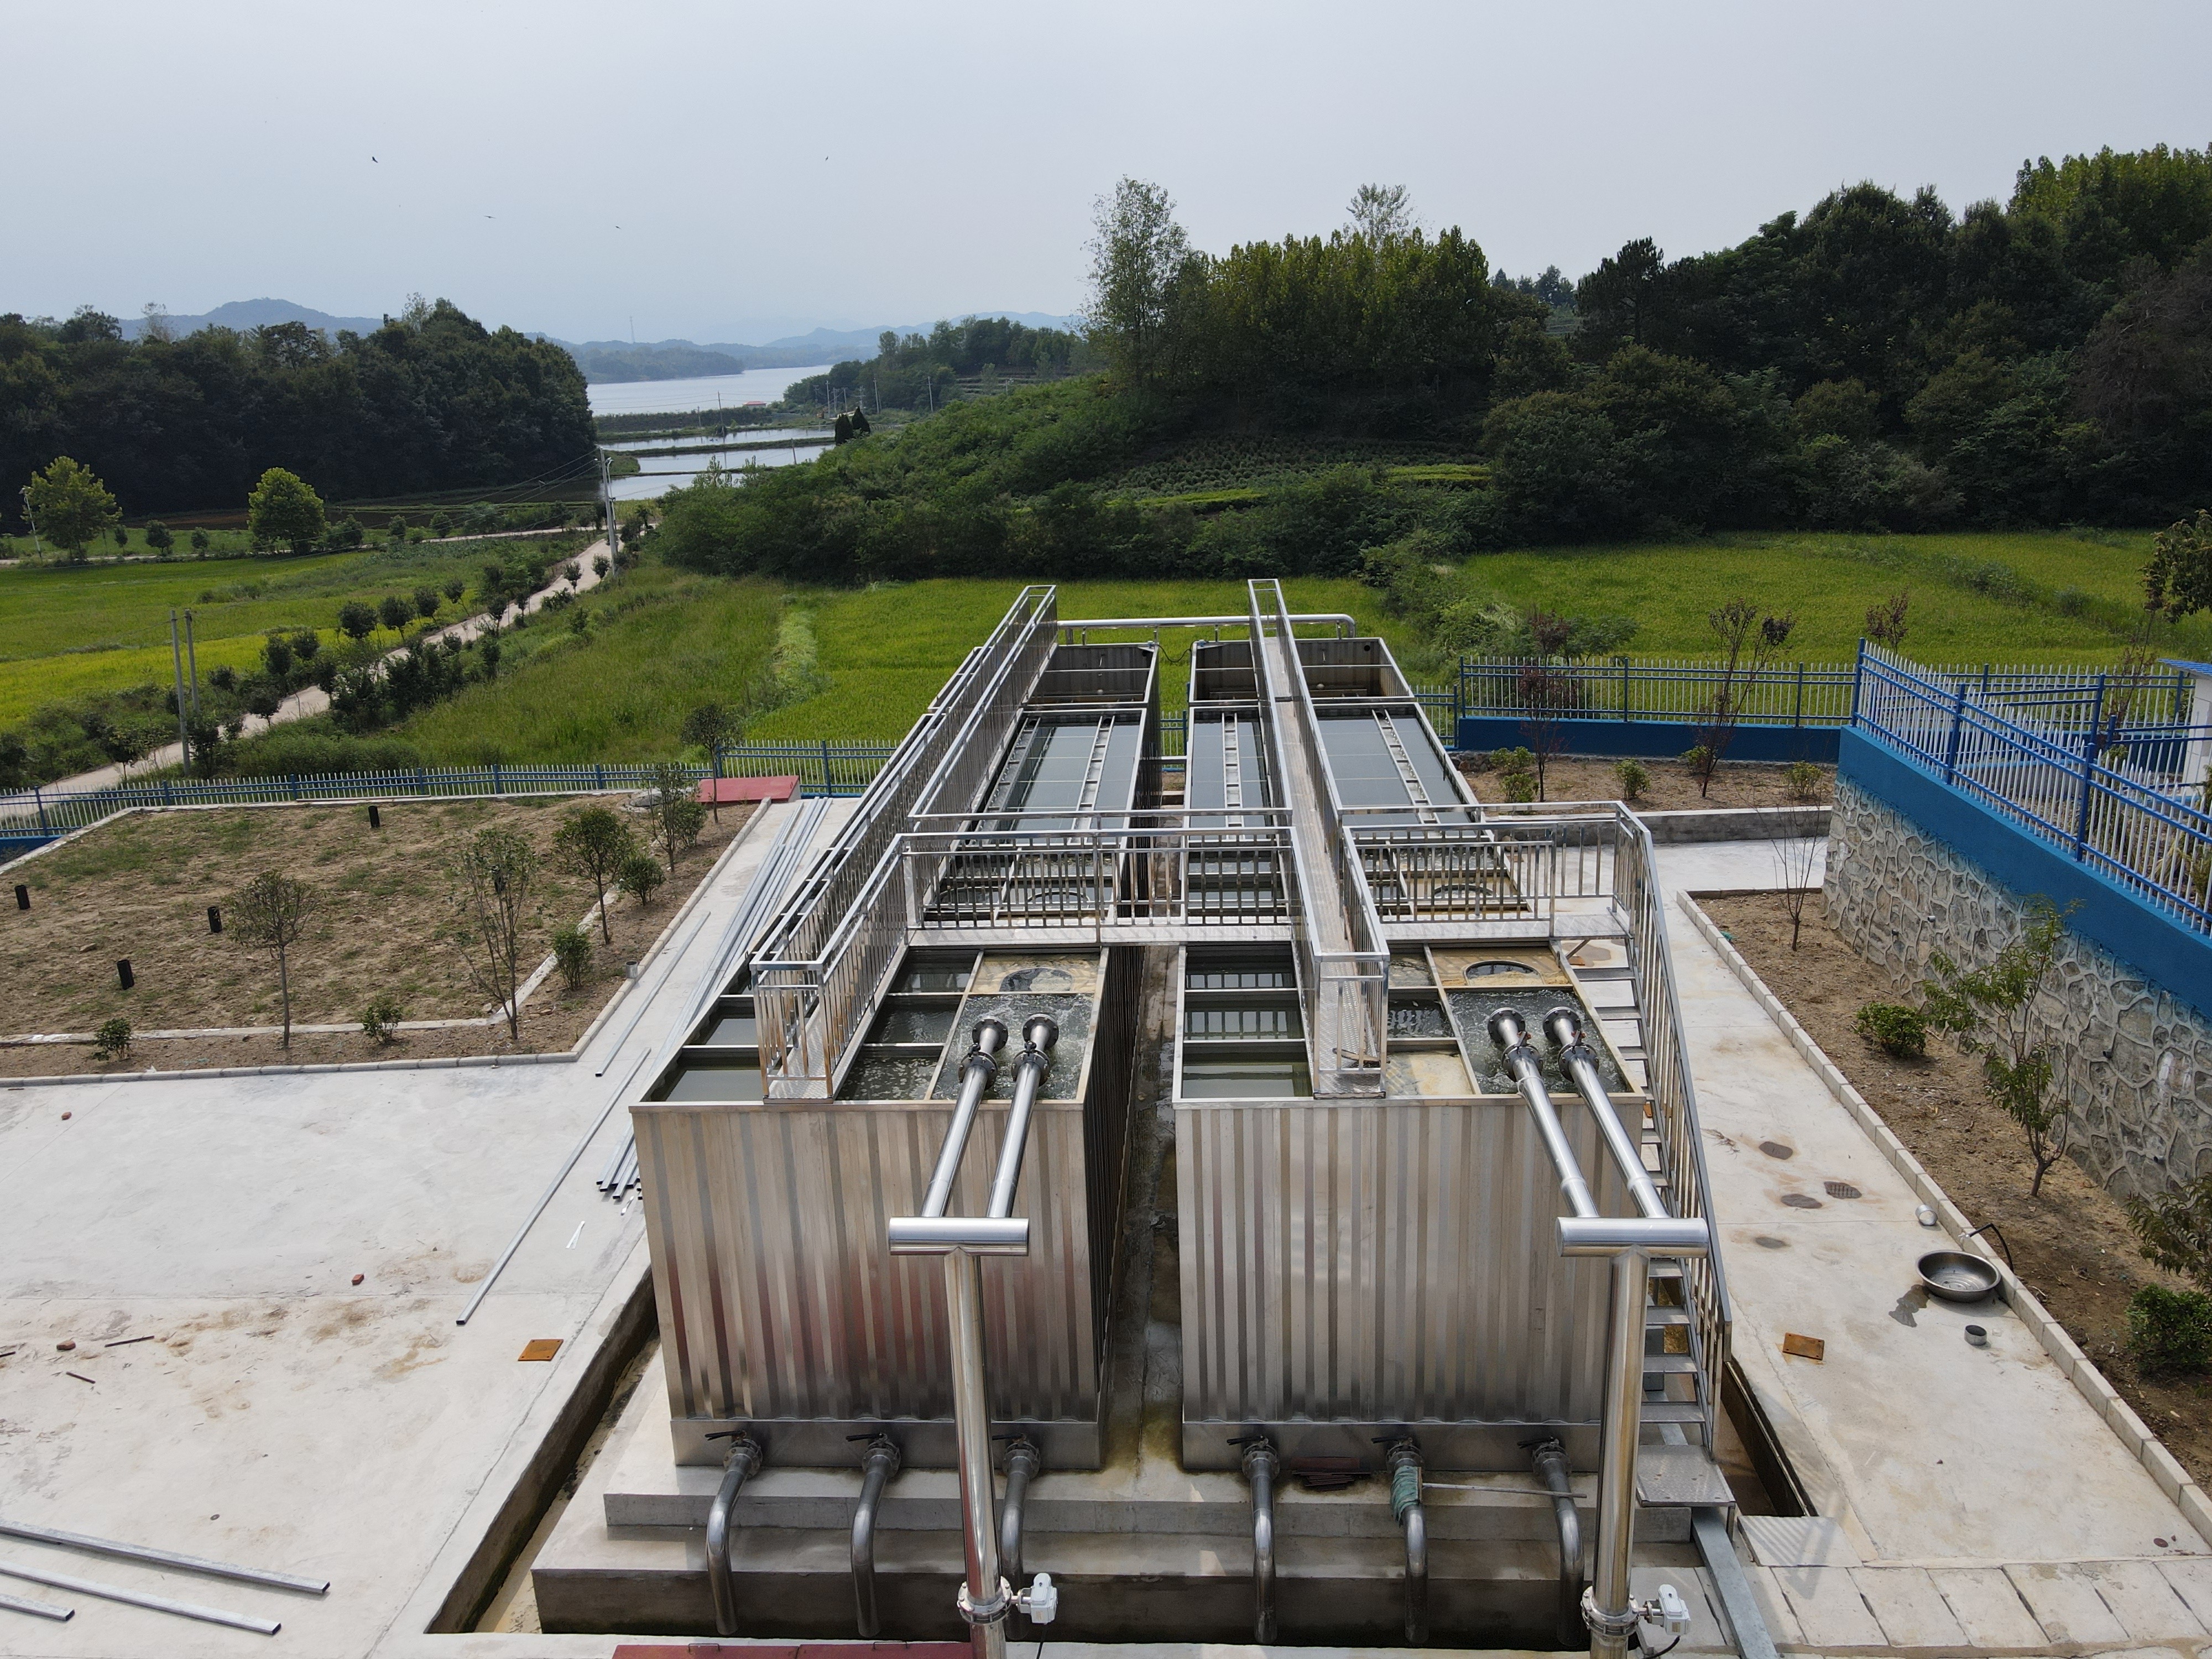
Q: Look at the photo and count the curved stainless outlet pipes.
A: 6